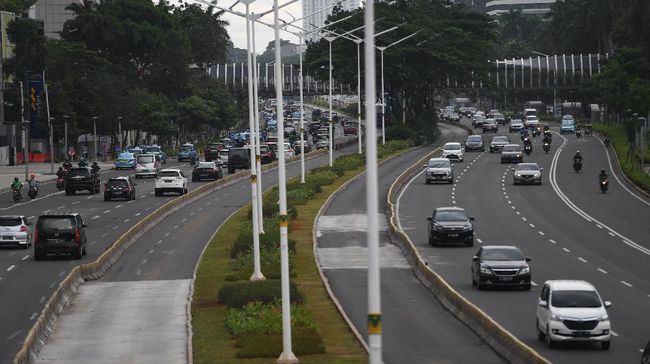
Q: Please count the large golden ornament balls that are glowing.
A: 0